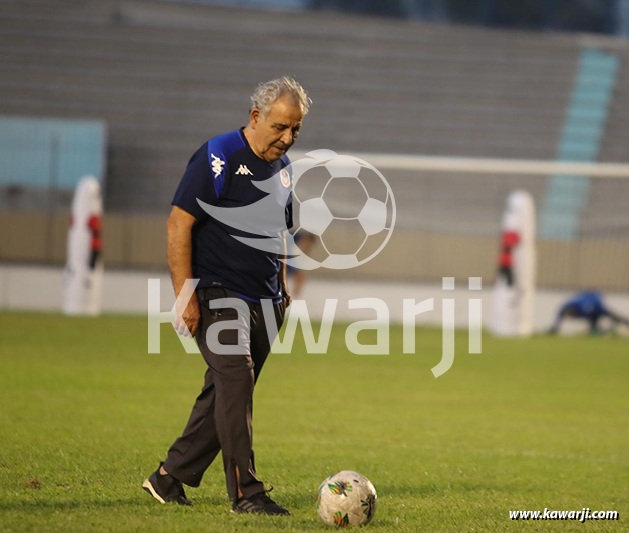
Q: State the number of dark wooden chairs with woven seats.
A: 0